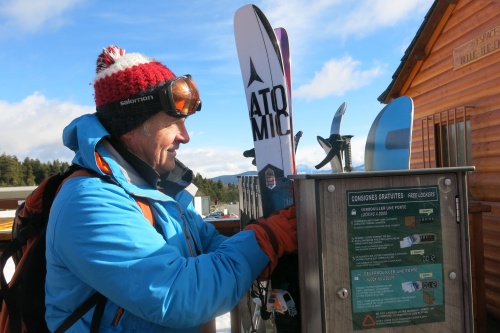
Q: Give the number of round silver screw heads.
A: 3